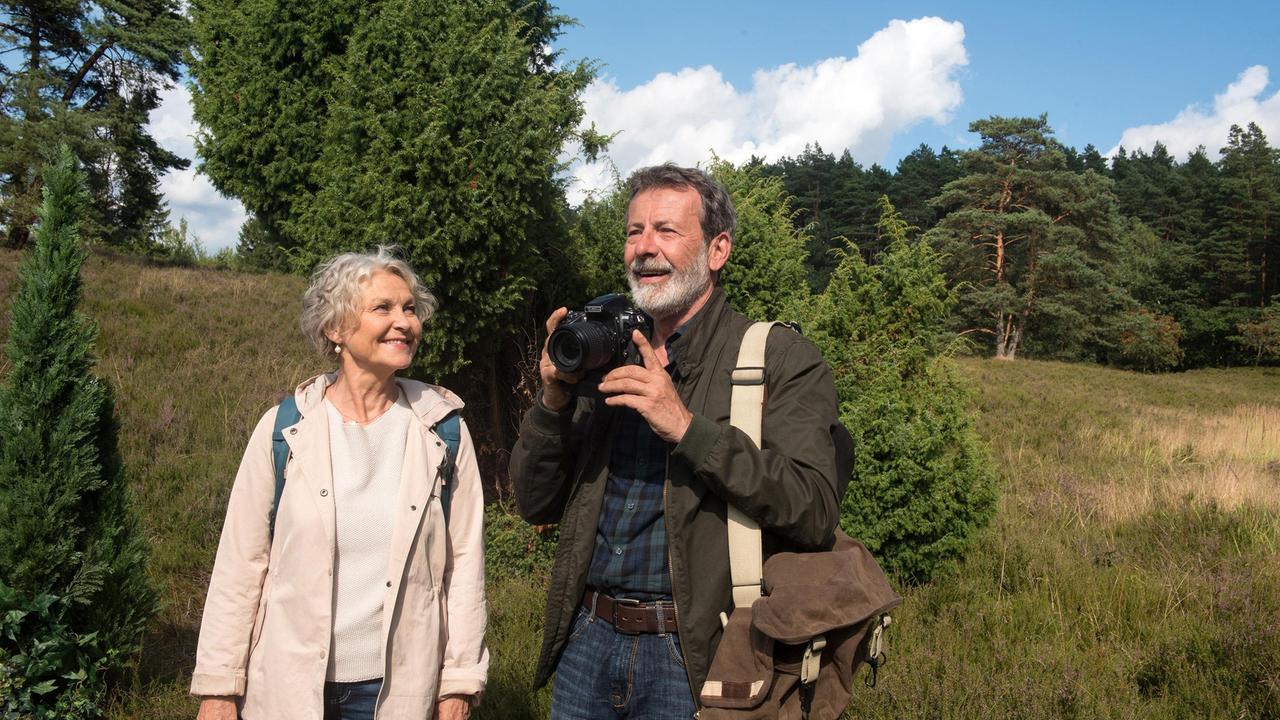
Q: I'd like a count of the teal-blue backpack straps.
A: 2